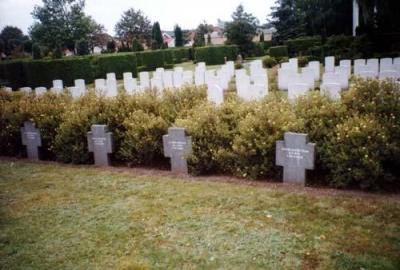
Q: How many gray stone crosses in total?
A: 4